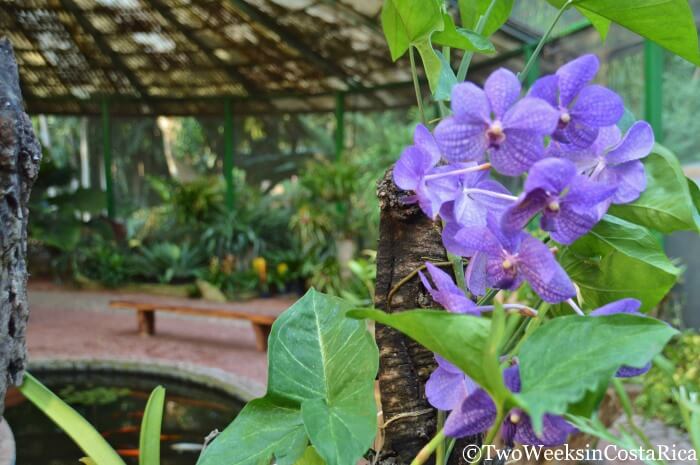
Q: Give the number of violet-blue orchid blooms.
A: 11